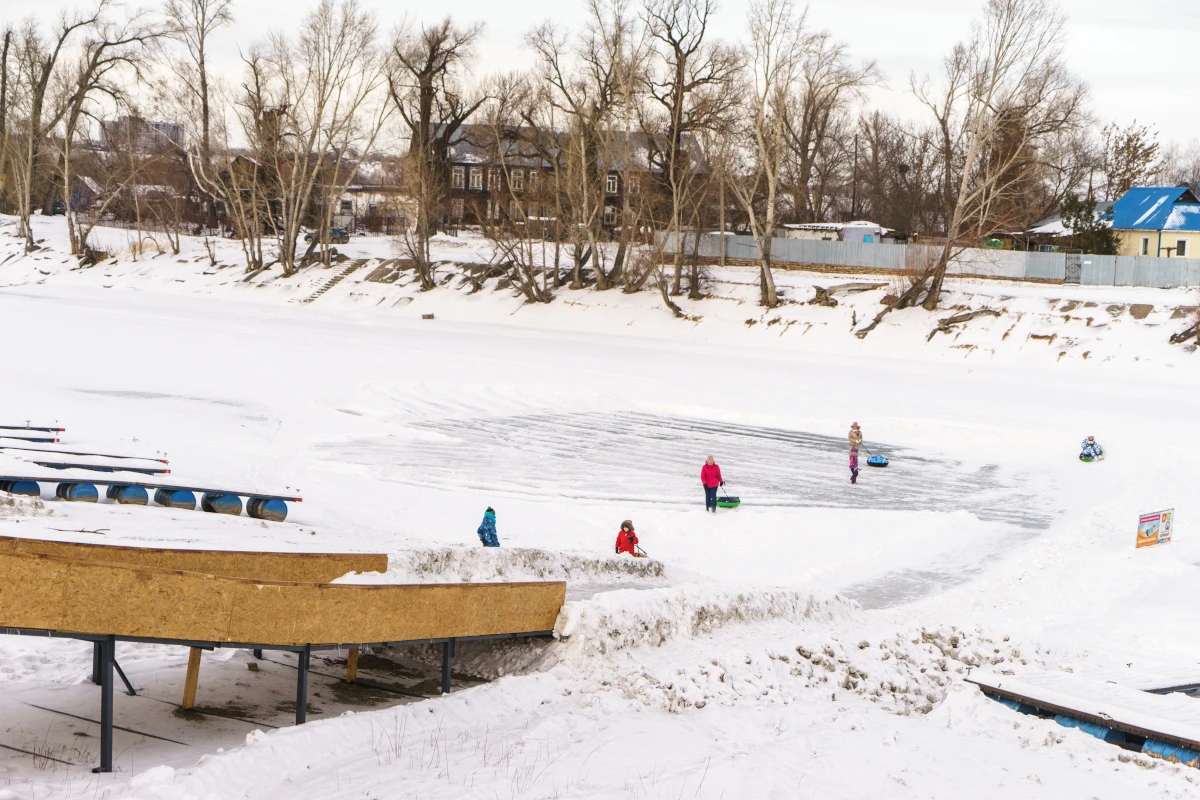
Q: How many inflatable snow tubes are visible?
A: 3